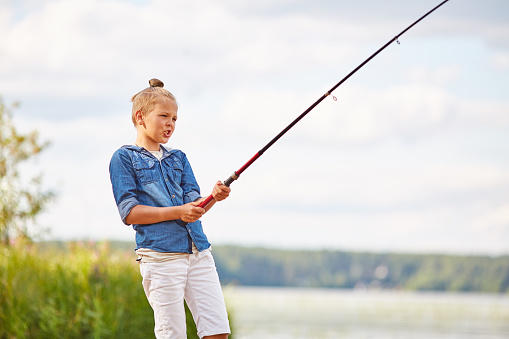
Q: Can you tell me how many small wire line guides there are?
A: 2